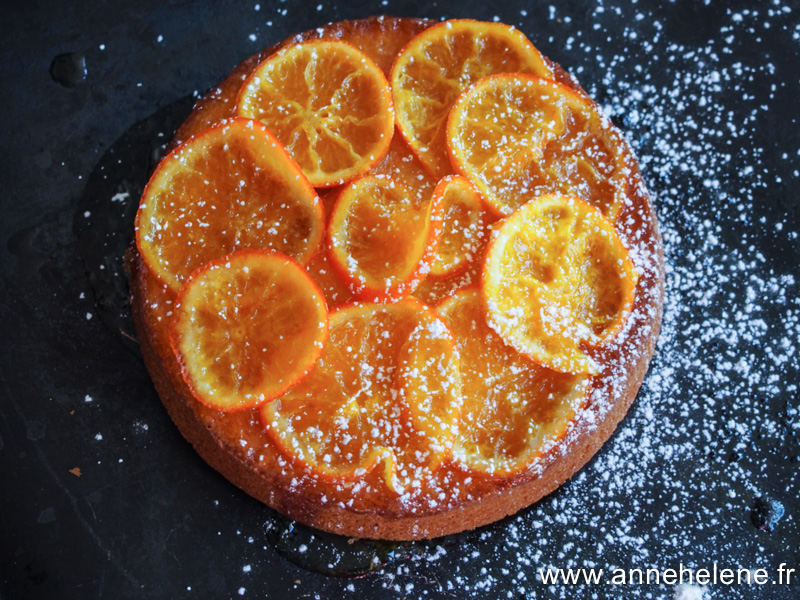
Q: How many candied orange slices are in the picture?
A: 9